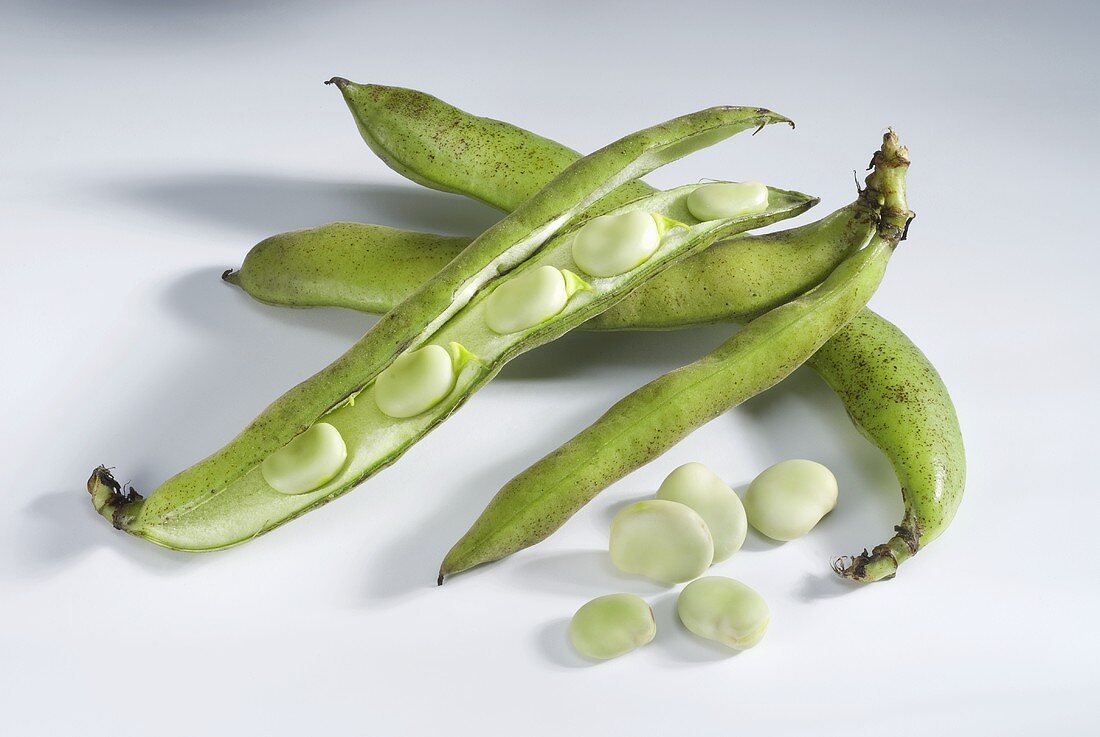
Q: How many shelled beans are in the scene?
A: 5